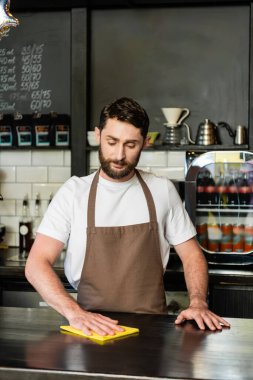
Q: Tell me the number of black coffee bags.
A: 4